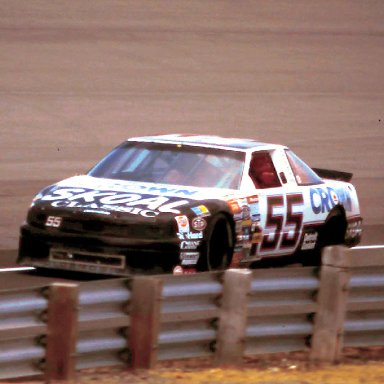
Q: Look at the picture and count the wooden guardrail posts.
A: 4